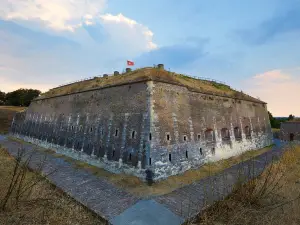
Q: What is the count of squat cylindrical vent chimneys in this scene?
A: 4